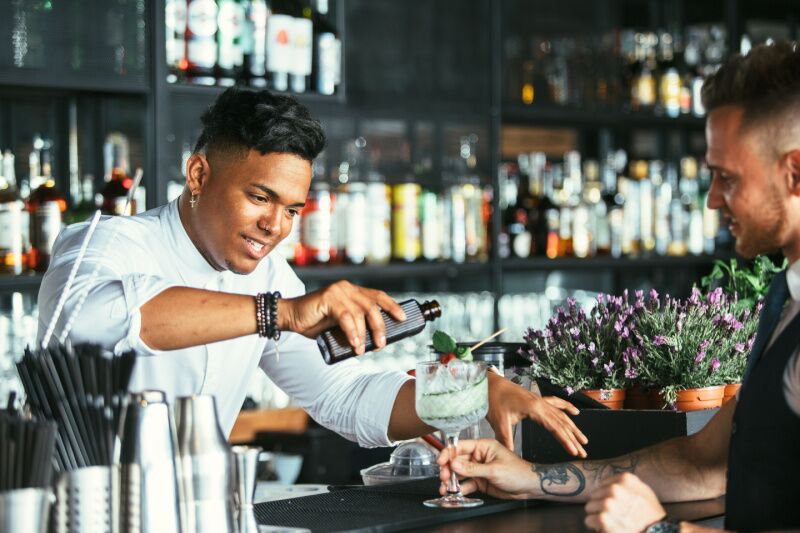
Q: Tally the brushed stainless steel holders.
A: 2